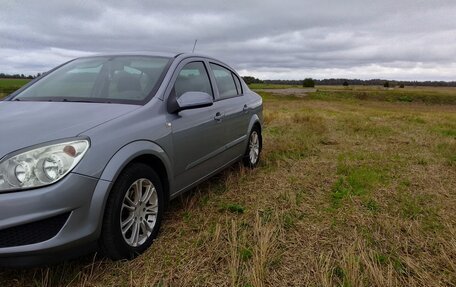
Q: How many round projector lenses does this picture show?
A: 2